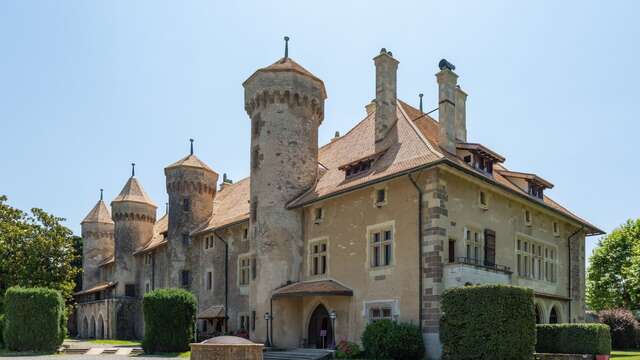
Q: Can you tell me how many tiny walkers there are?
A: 0